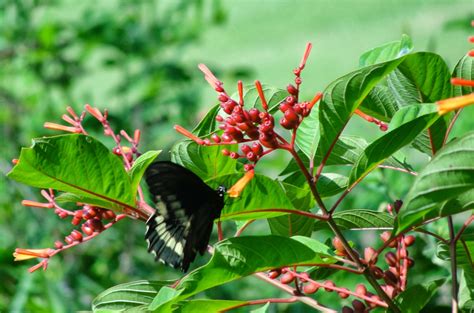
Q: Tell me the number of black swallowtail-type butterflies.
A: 1